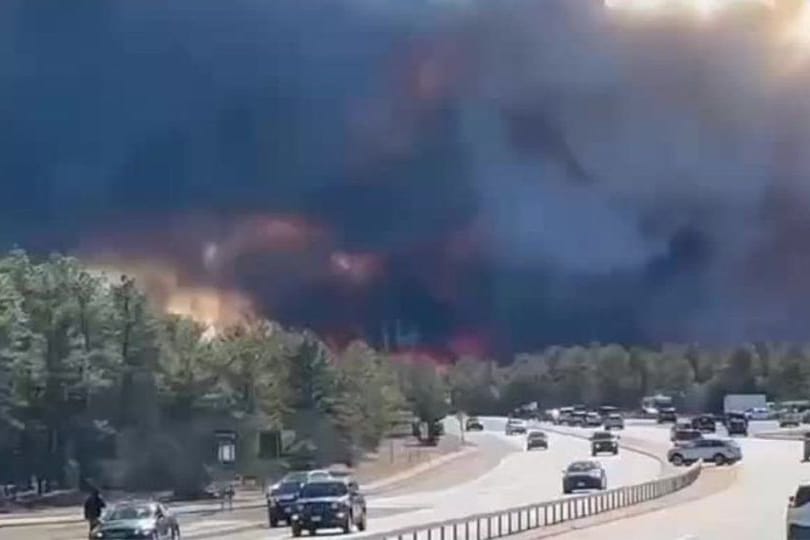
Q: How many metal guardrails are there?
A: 1